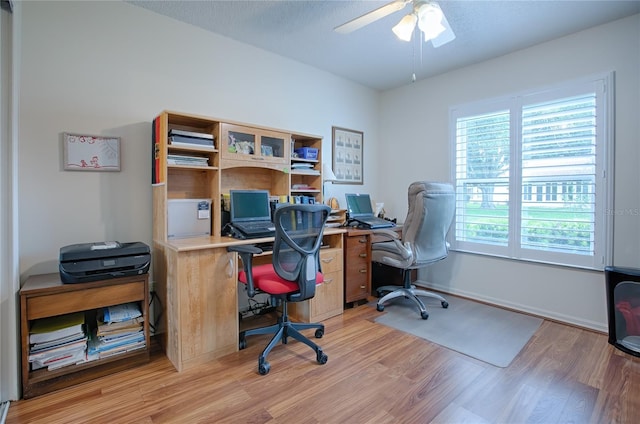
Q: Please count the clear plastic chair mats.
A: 1